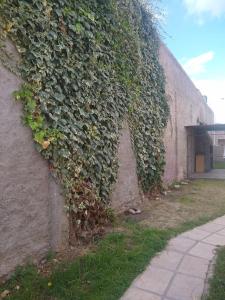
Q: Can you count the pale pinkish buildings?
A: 1